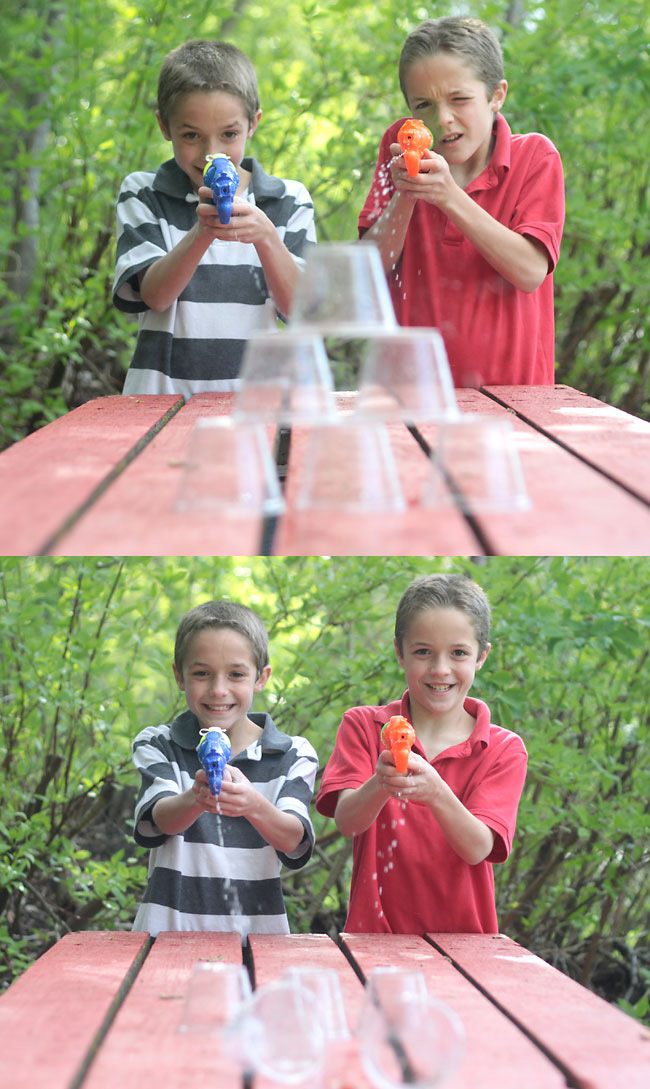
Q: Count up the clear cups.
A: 11